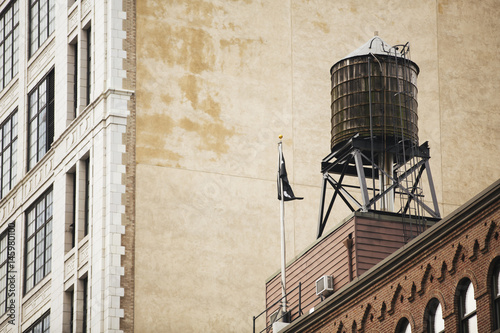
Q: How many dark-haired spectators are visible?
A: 0